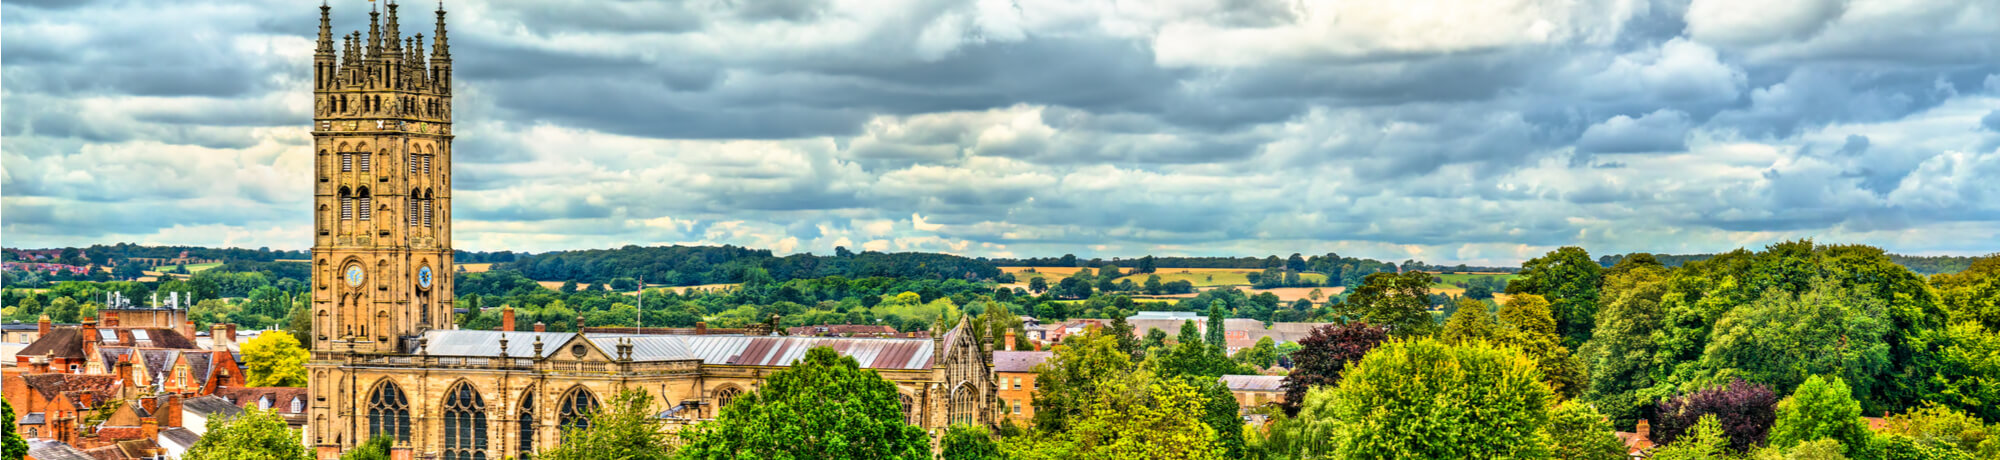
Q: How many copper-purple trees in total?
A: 2